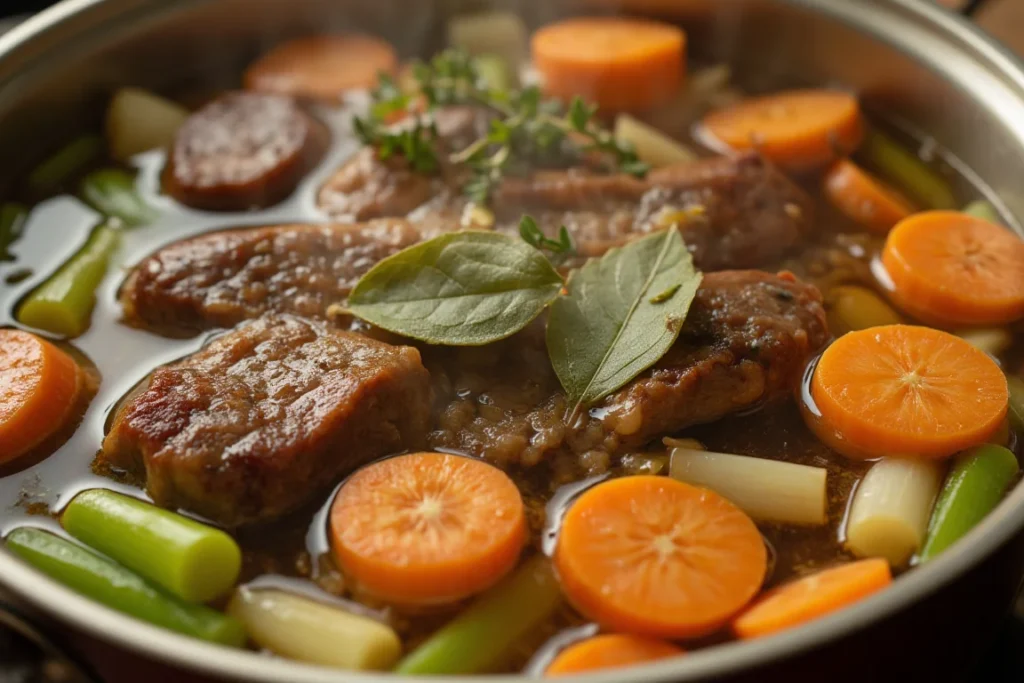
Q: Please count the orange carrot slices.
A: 11